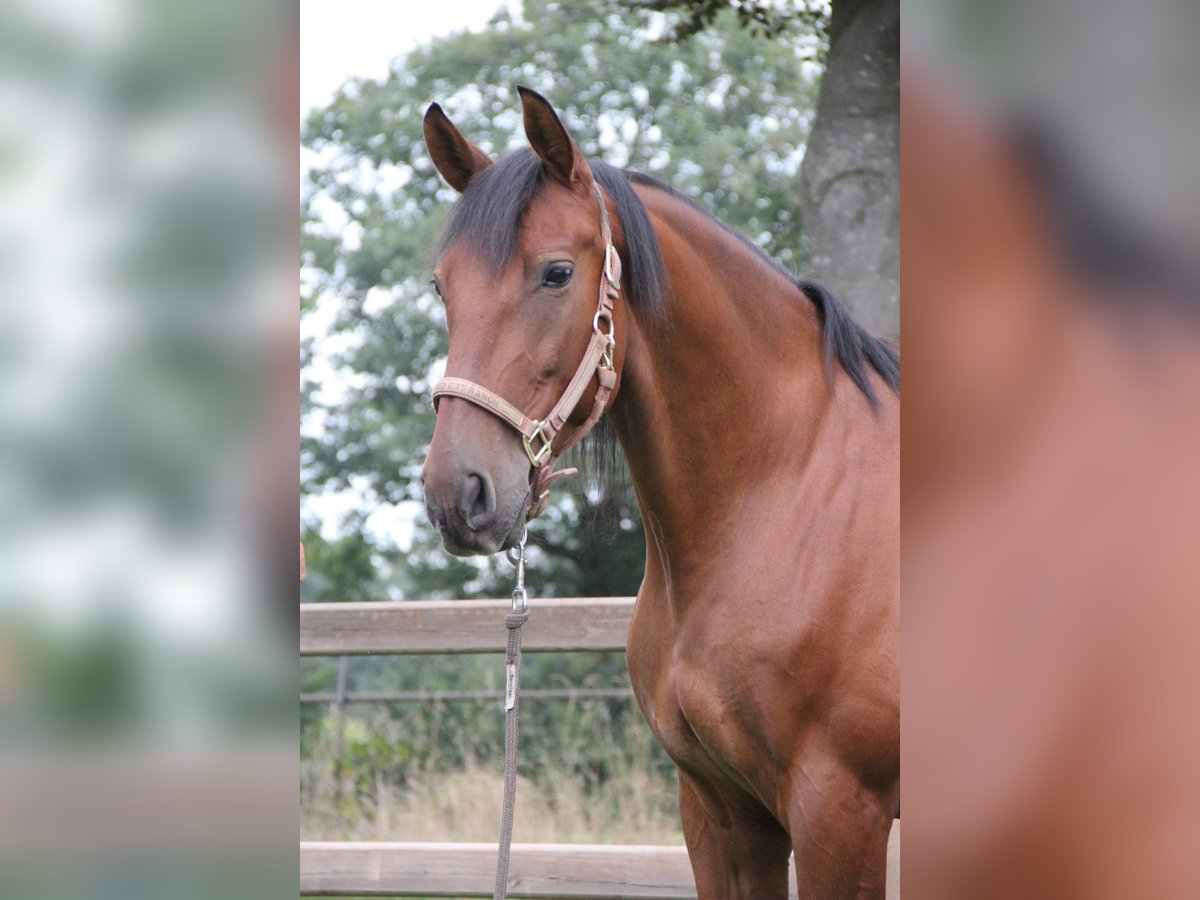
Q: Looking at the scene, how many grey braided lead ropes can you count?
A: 1